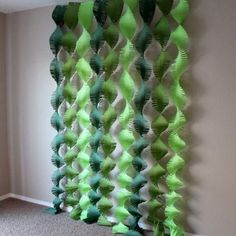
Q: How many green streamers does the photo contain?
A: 9